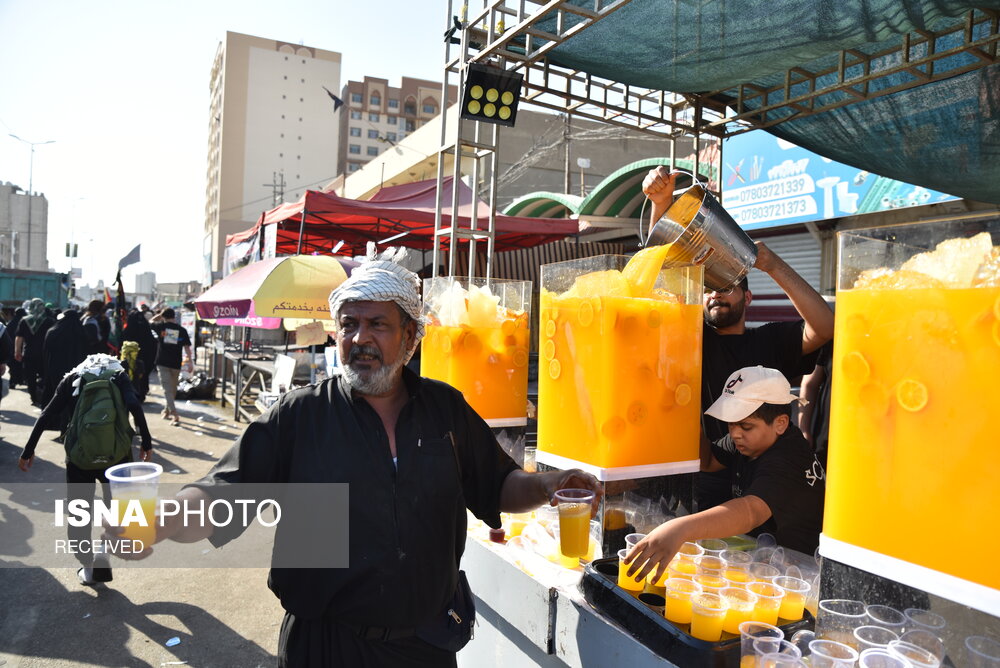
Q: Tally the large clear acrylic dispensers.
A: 3